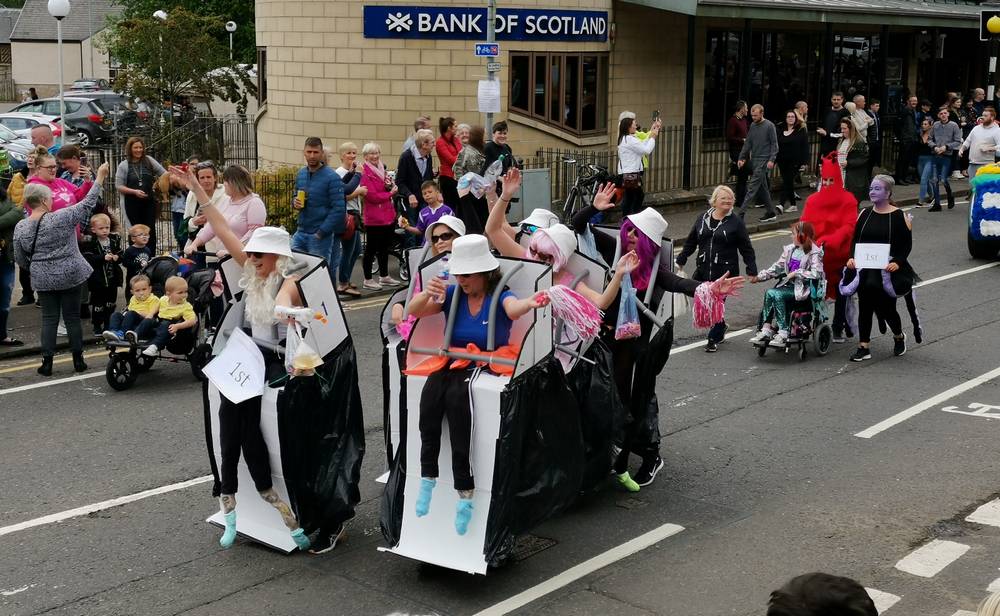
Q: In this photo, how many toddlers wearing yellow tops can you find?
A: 2